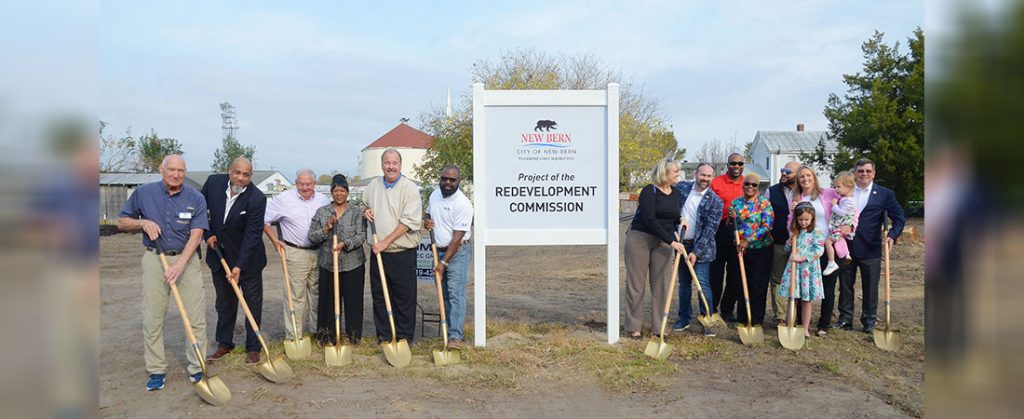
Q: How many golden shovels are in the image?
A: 11